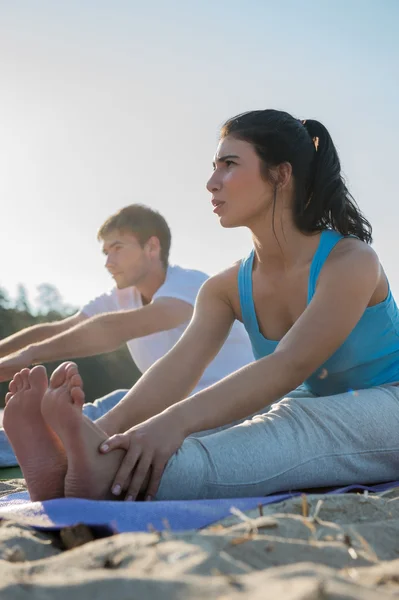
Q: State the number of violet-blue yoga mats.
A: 1